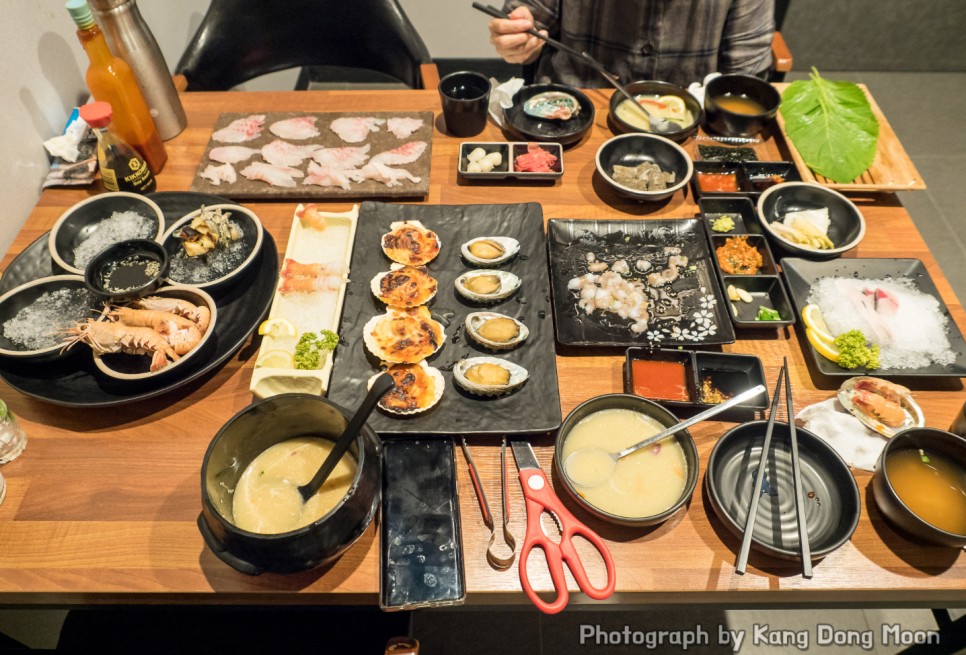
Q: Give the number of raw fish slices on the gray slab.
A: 12